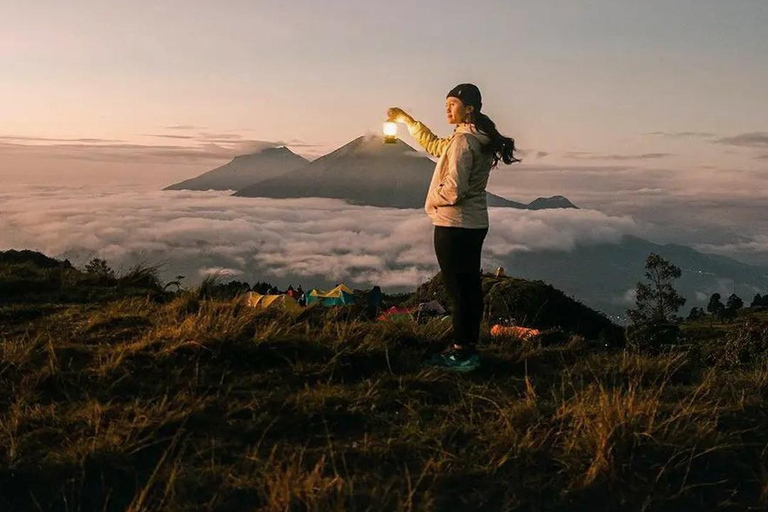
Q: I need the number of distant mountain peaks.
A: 3